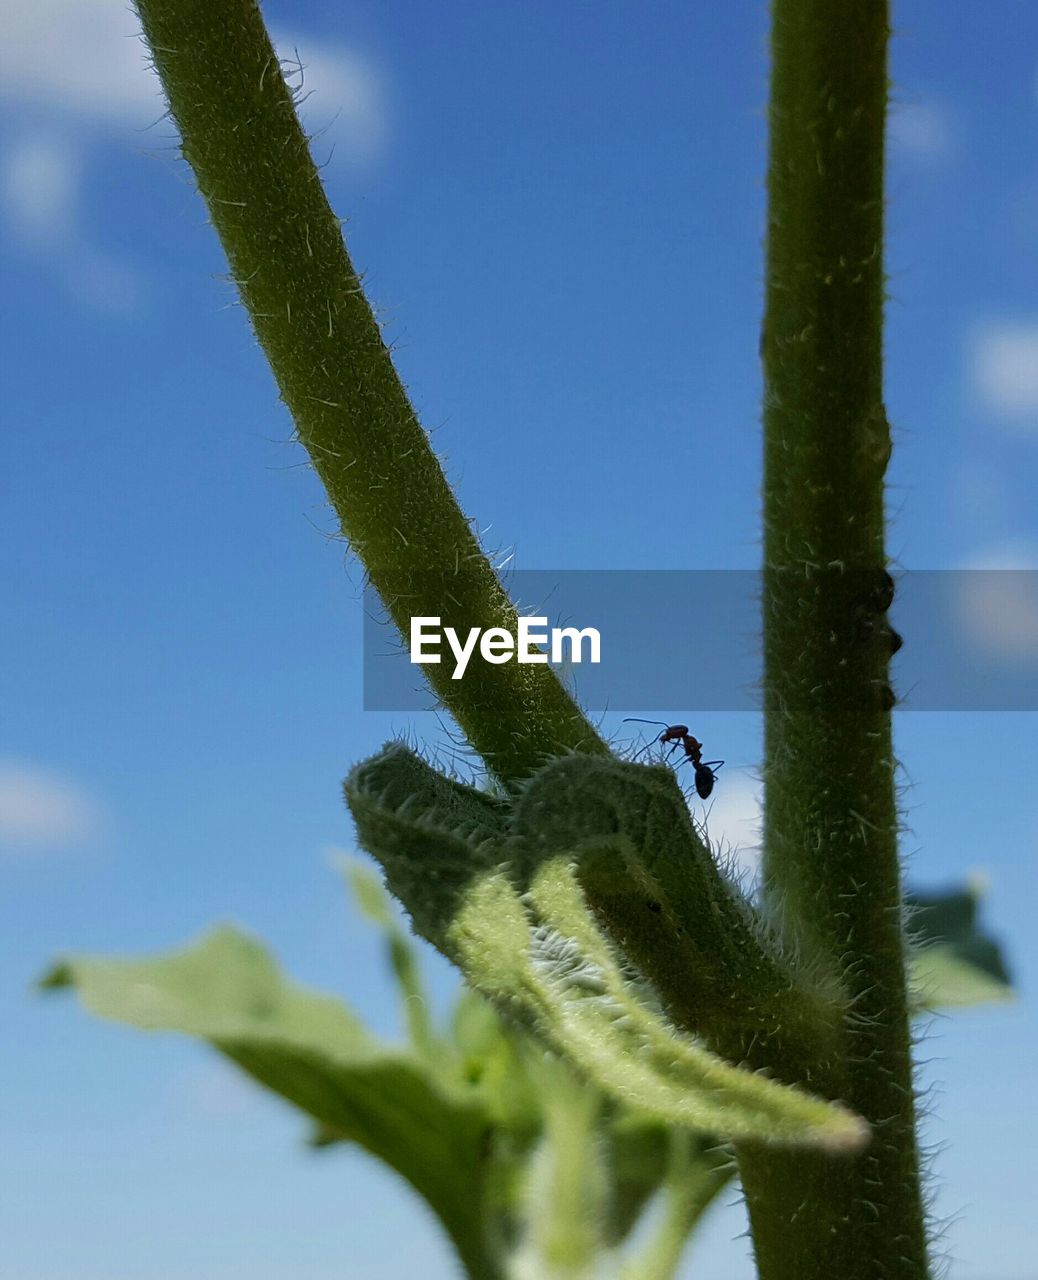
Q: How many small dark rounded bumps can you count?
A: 3